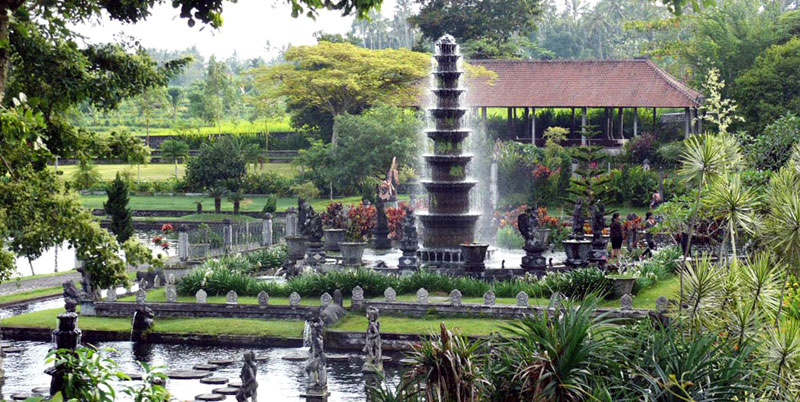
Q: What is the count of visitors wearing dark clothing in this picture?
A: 2